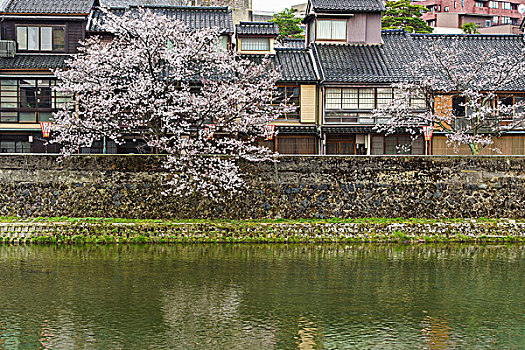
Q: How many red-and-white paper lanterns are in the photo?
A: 4